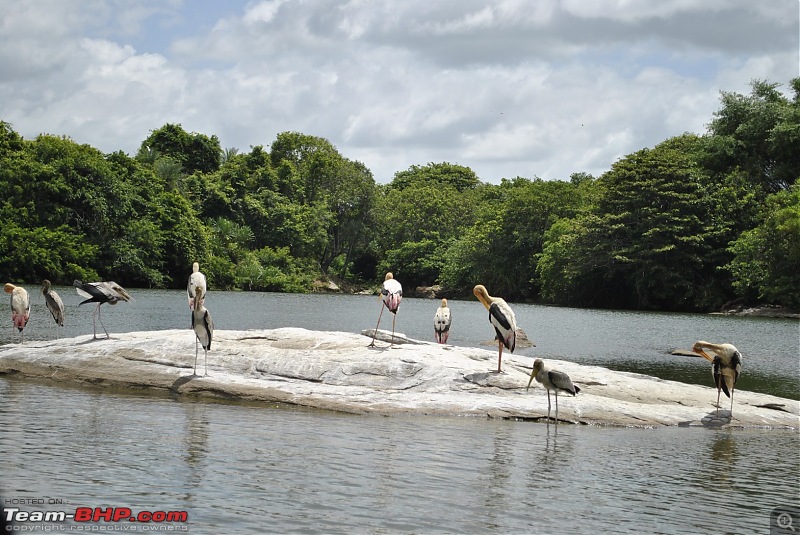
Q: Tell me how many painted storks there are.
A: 10